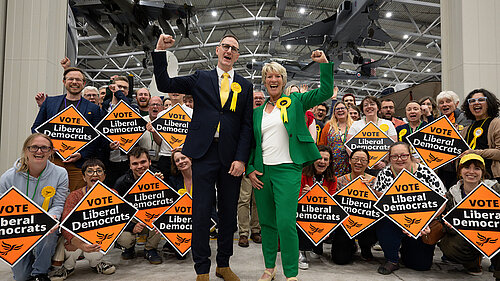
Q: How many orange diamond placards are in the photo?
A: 13